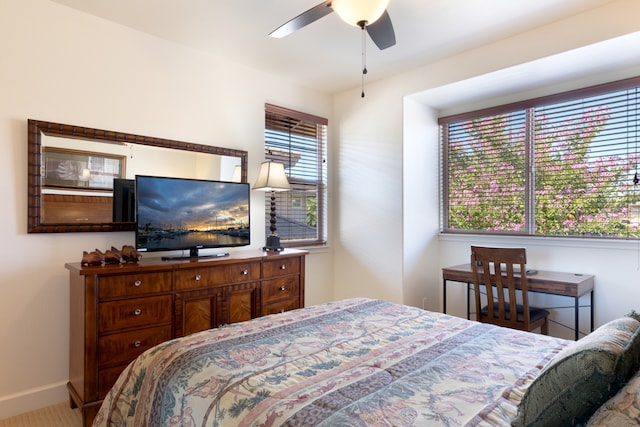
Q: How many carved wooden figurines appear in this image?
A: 3